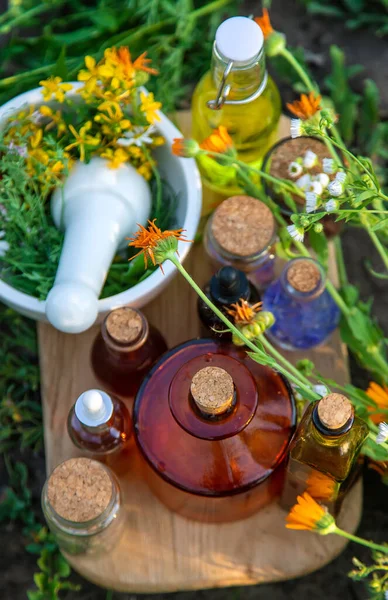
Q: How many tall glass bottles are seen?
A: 1